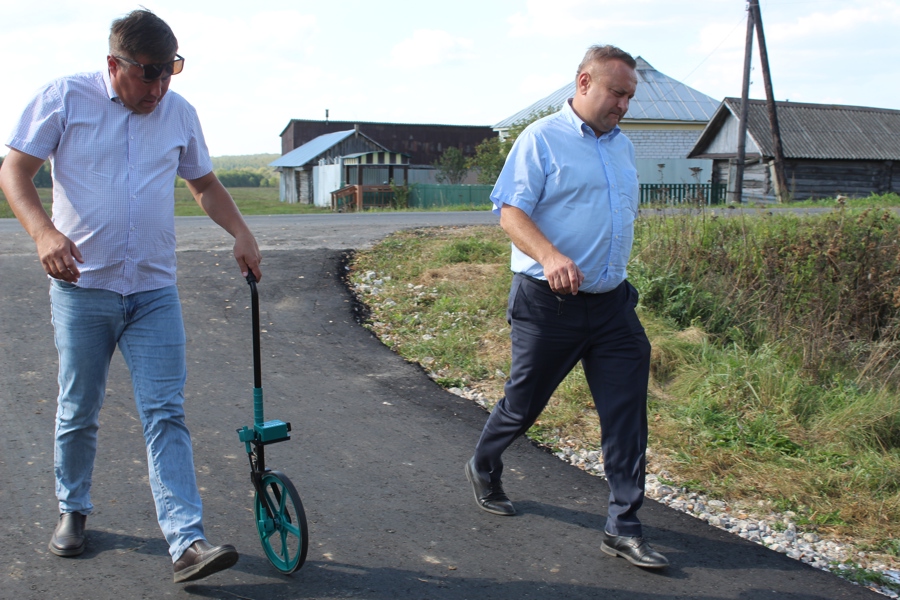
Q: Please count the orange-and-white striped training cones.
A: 0